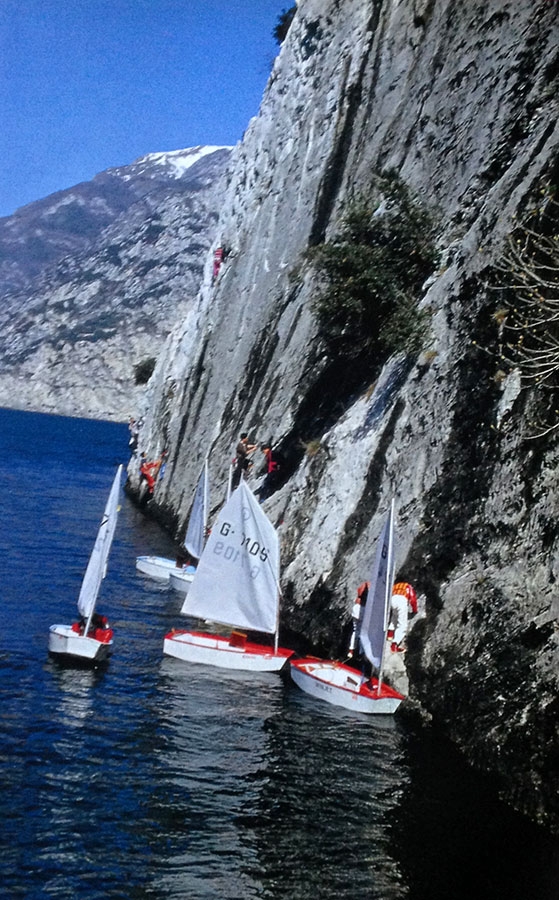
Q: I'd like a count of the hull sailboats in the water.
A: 5